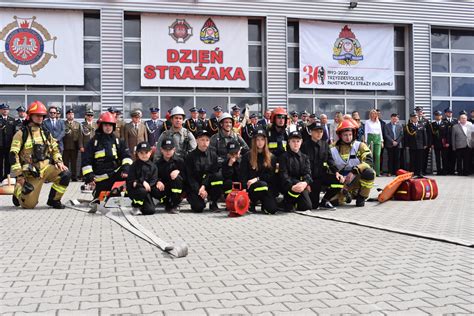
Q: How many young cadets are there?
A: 7